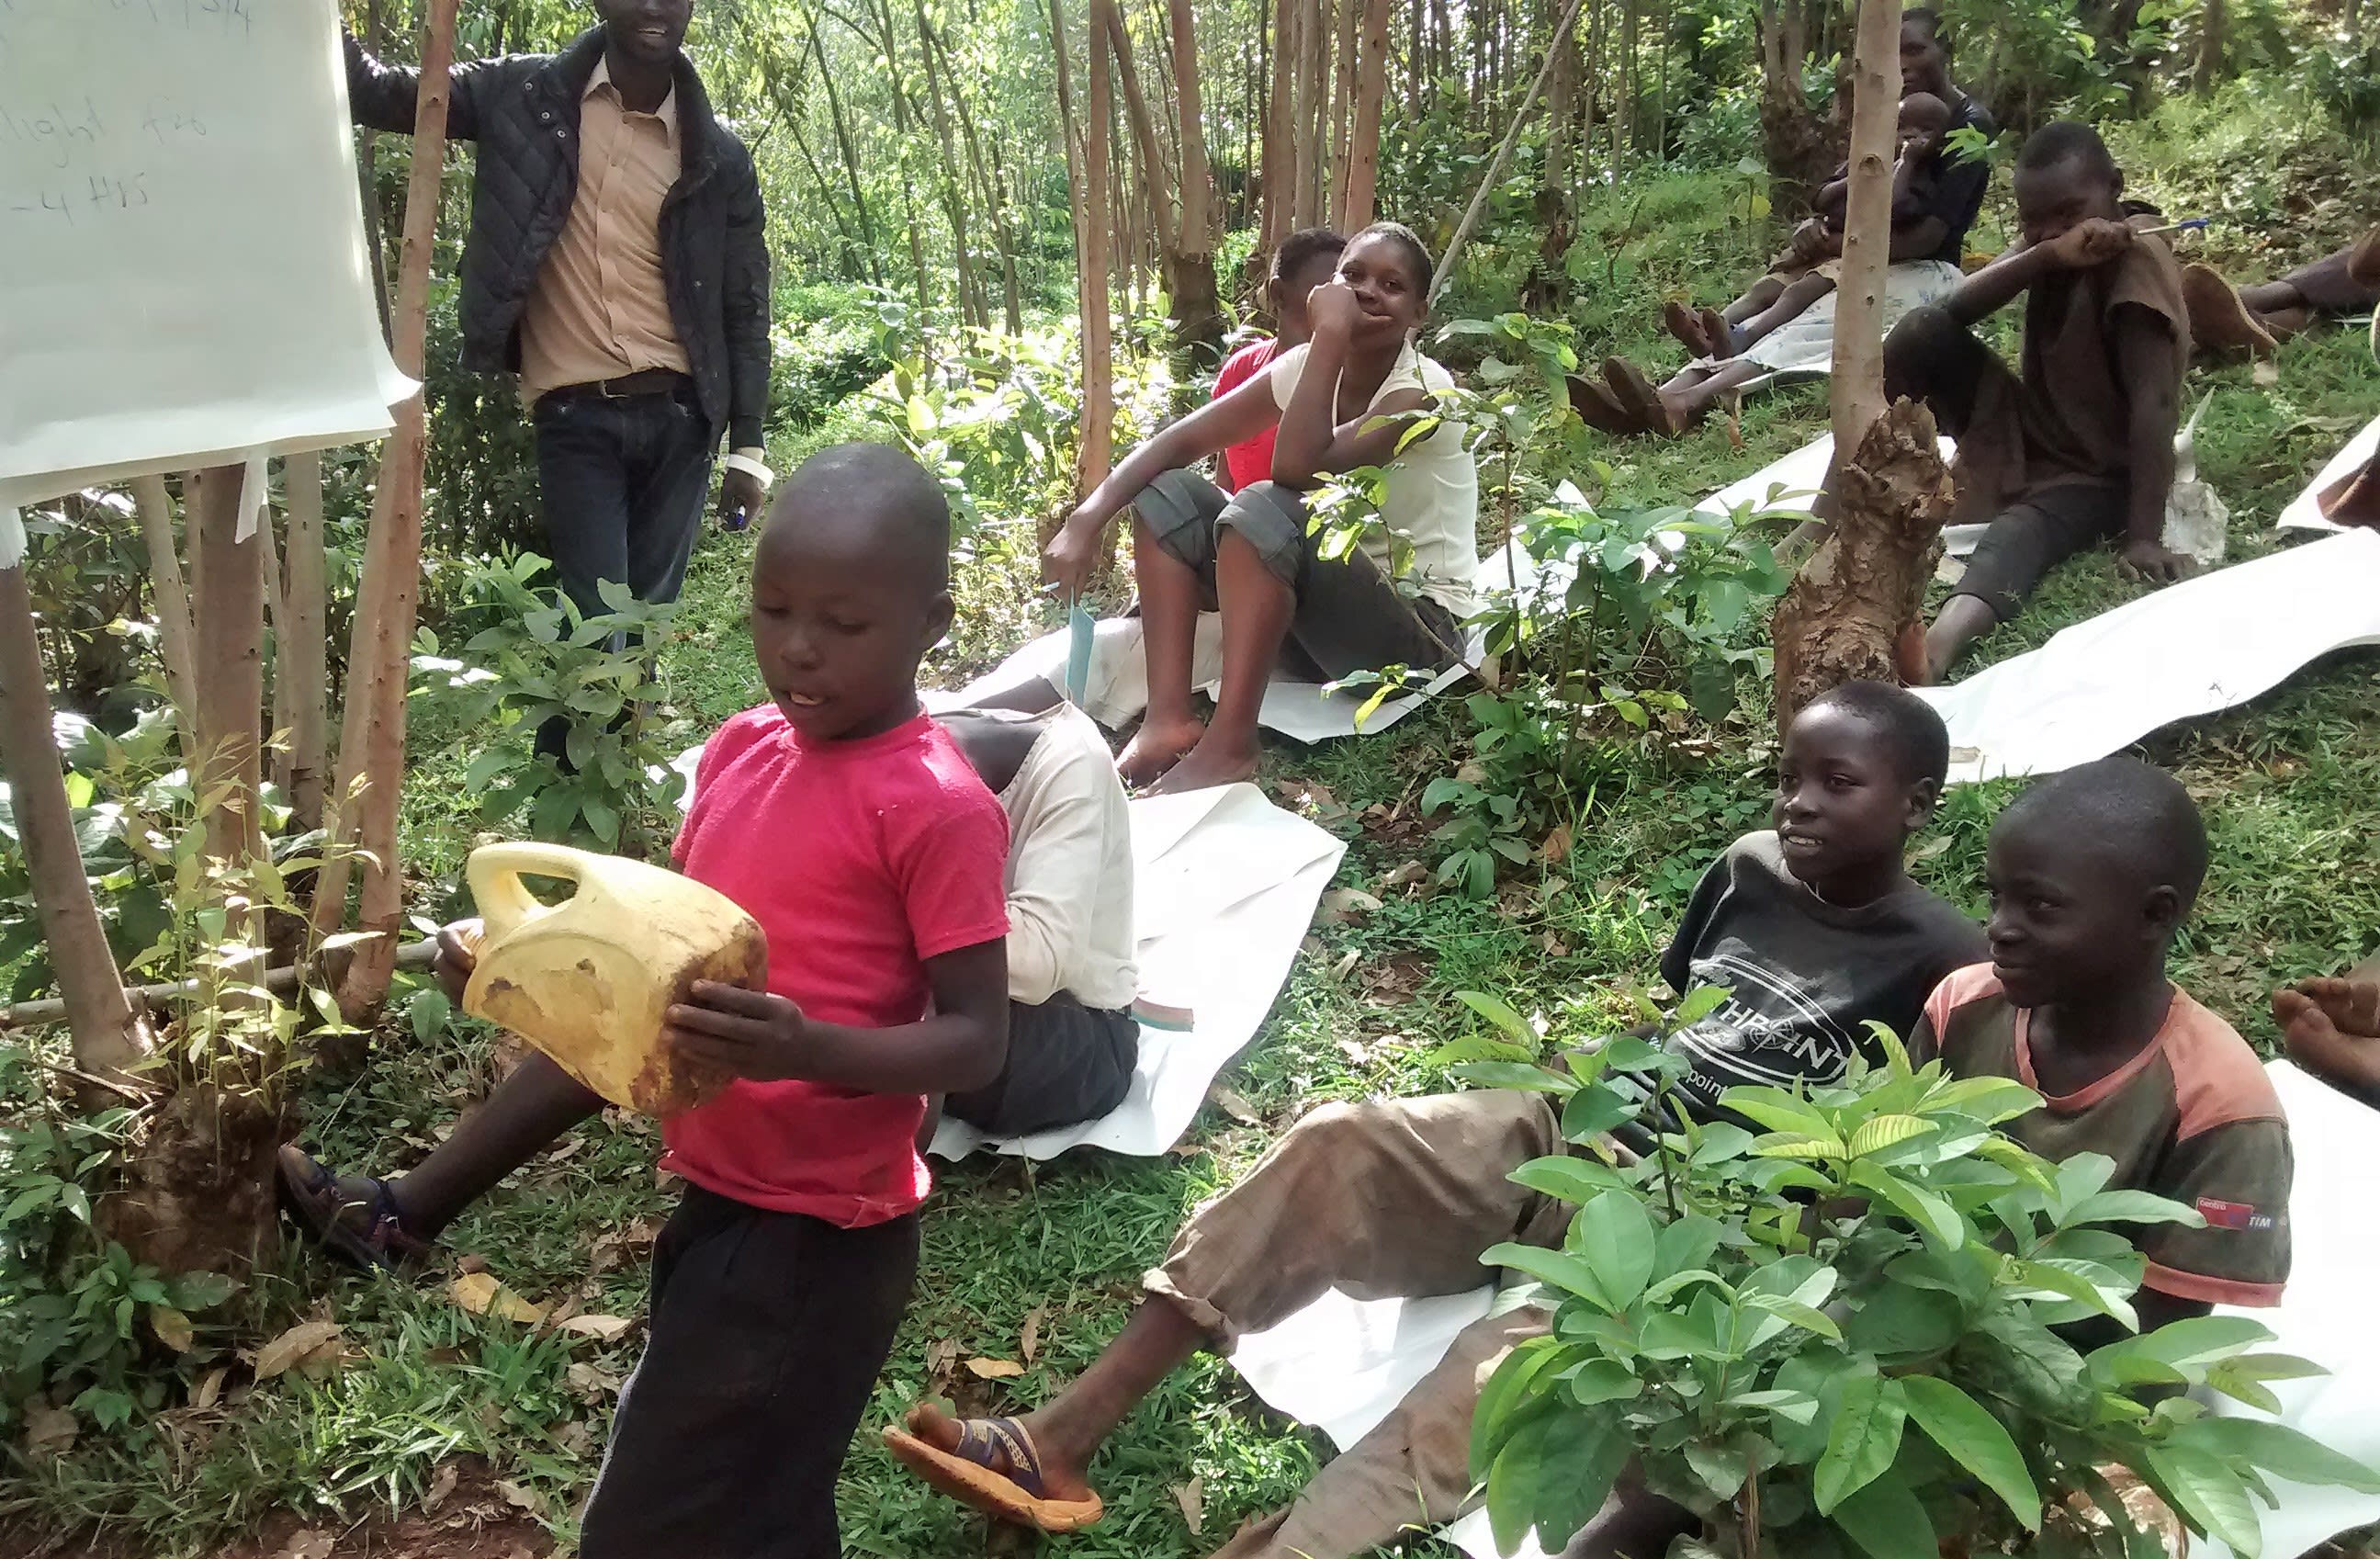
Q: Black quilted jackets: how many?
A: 1